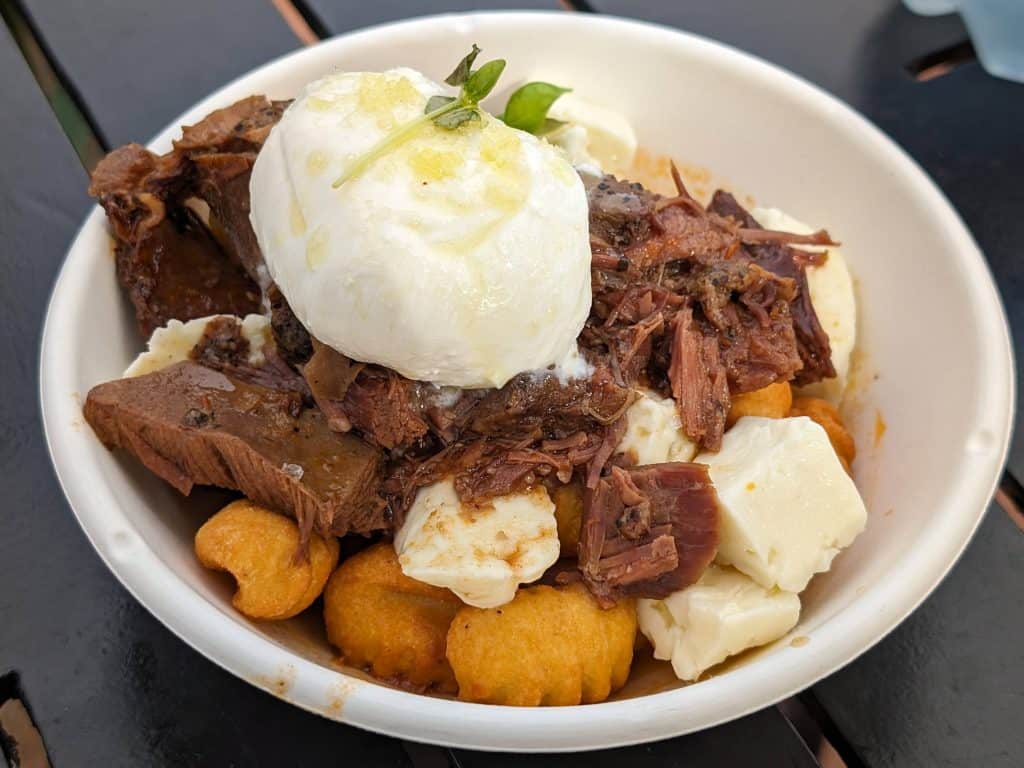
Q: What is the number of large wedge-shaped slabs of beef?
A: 1